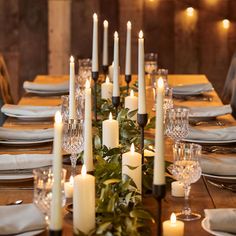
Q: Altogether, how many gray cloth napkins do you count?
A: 10